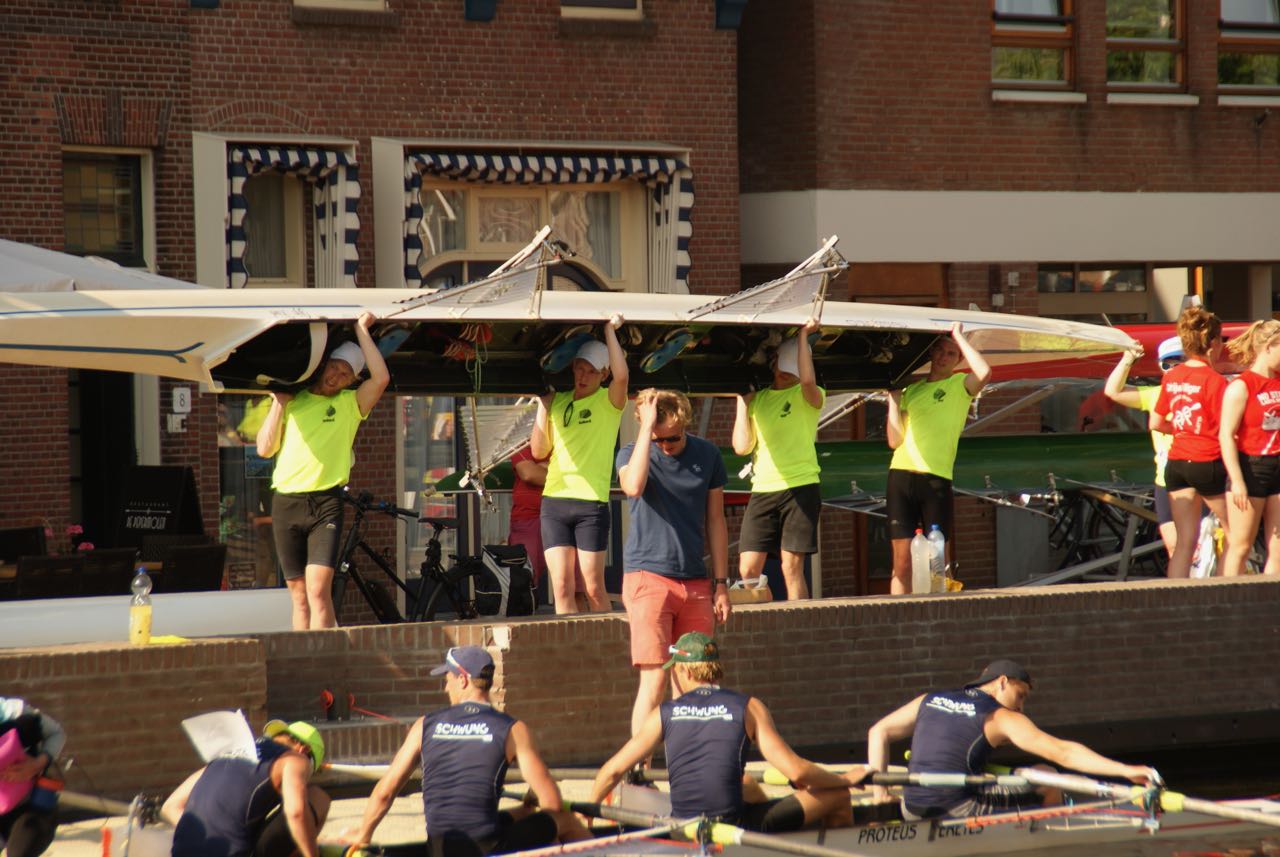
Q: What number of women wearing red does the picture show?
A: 2